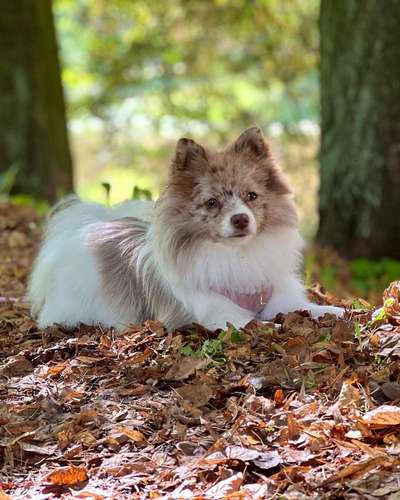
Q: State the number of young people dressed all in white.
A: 0